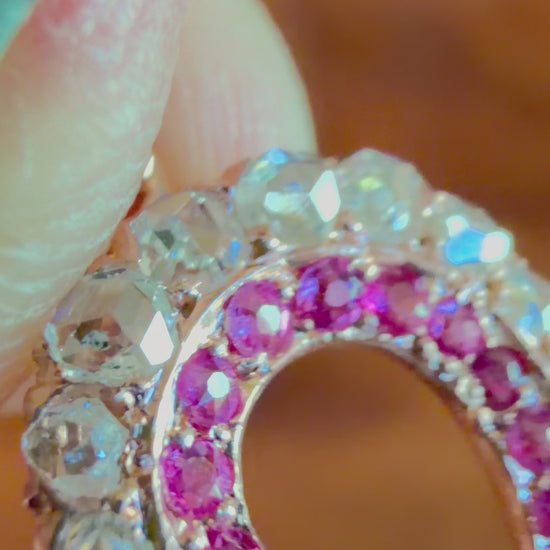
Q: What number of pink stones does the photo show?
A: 10